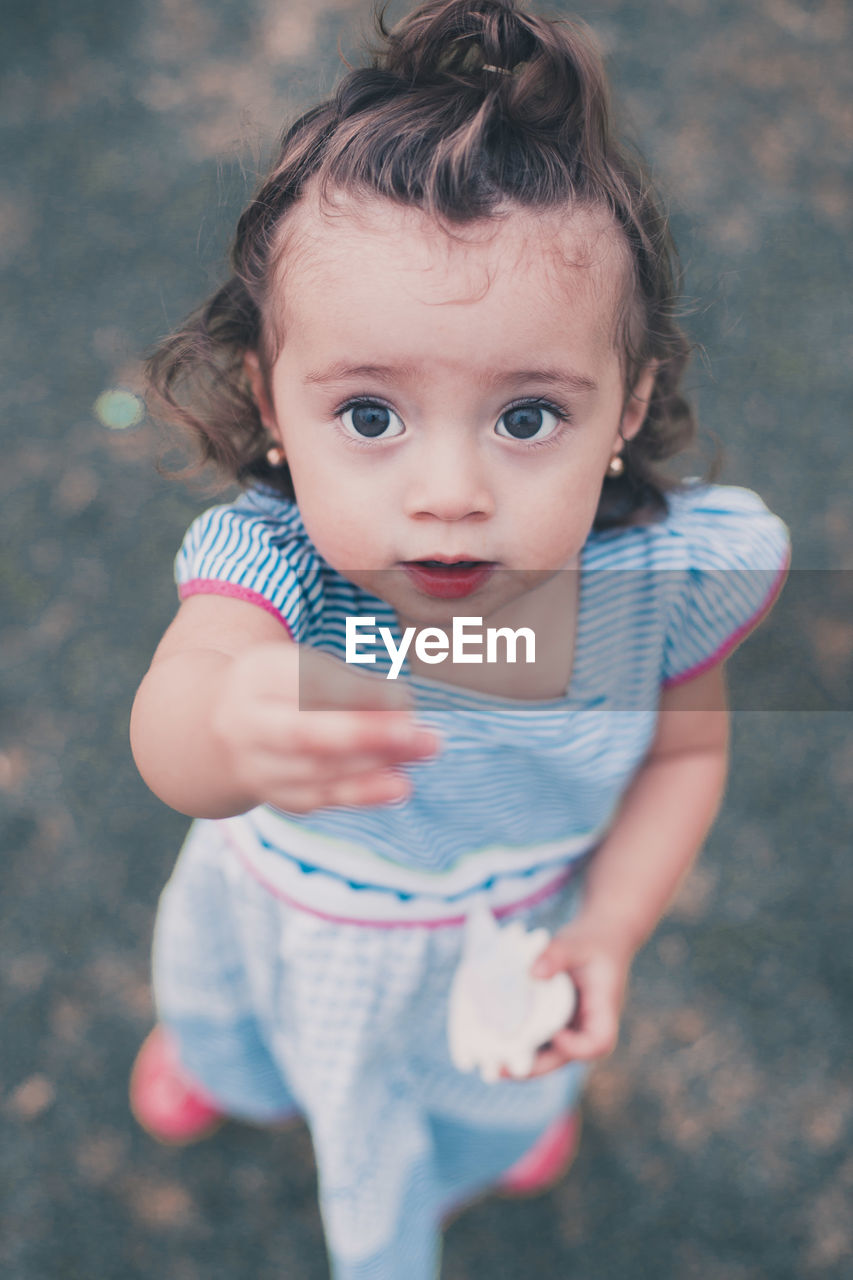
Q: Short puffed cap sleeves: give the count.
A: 2